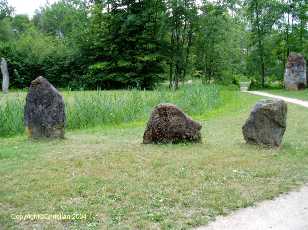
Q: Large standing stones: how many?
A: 5